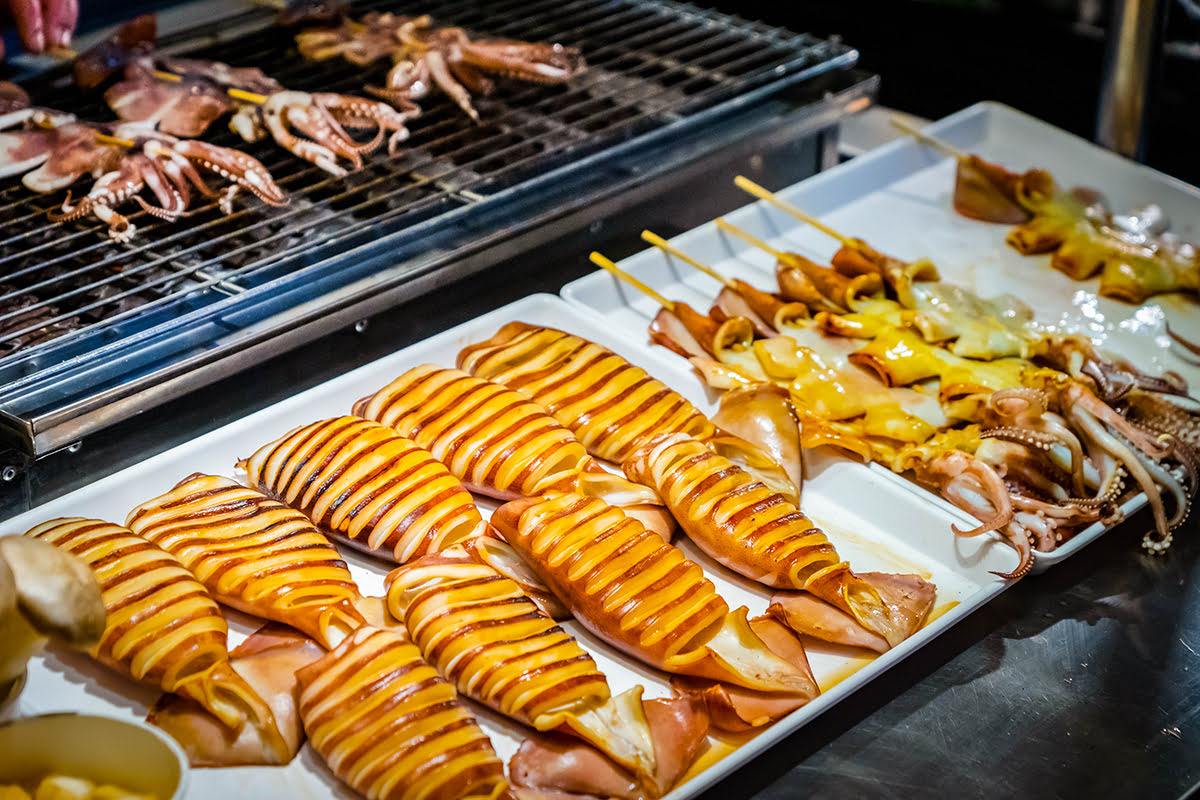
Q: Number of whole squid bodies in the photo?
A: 9